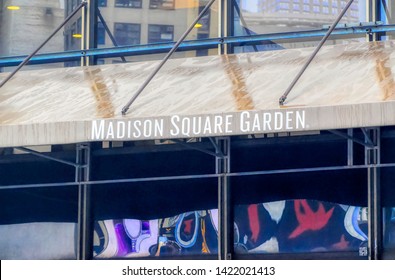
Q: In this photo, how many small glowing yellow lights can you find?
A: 3